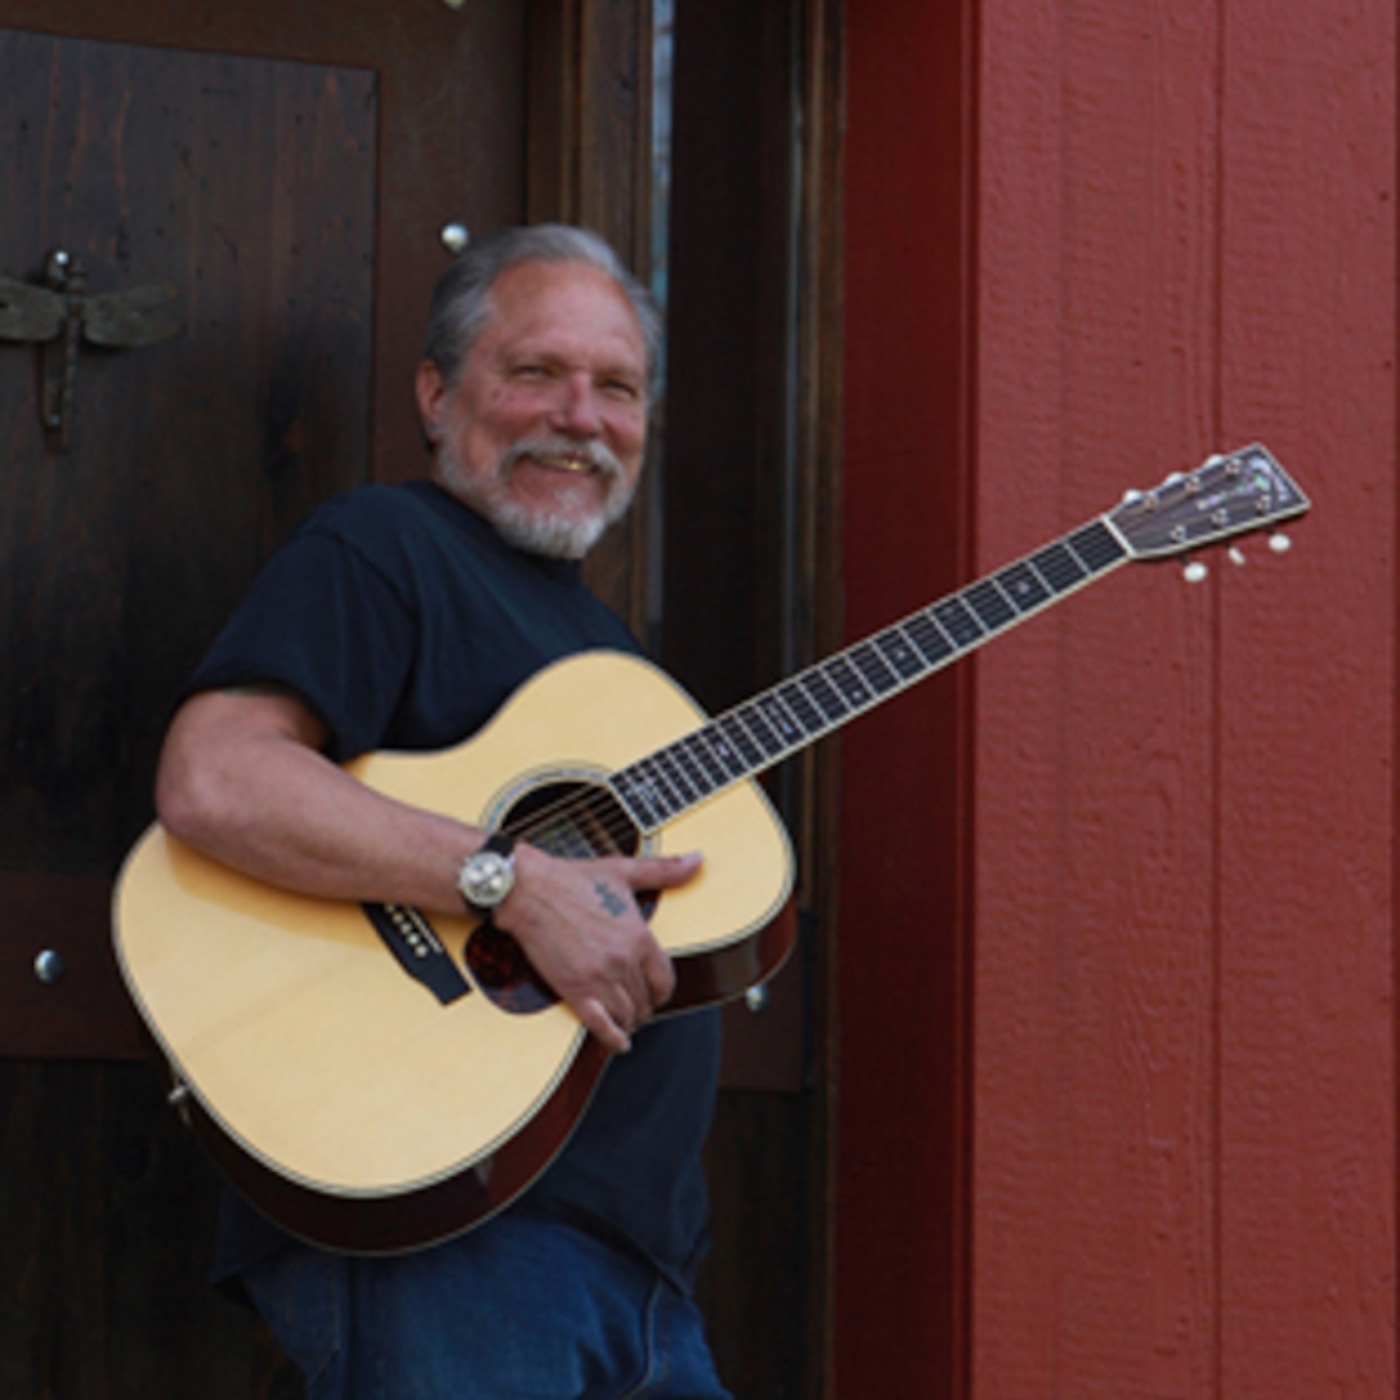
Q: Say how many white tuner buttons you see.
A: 6